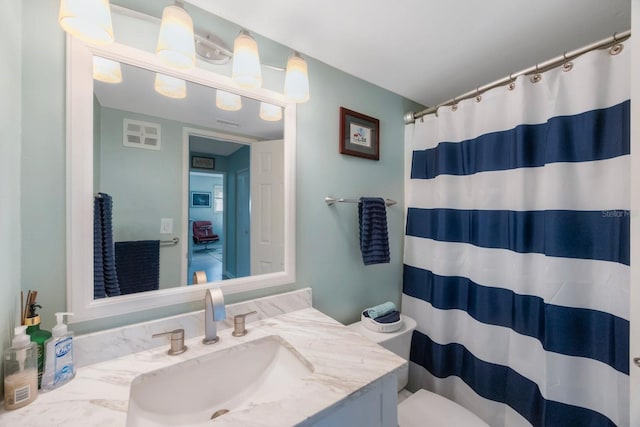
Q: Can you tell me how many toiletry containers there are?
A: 3